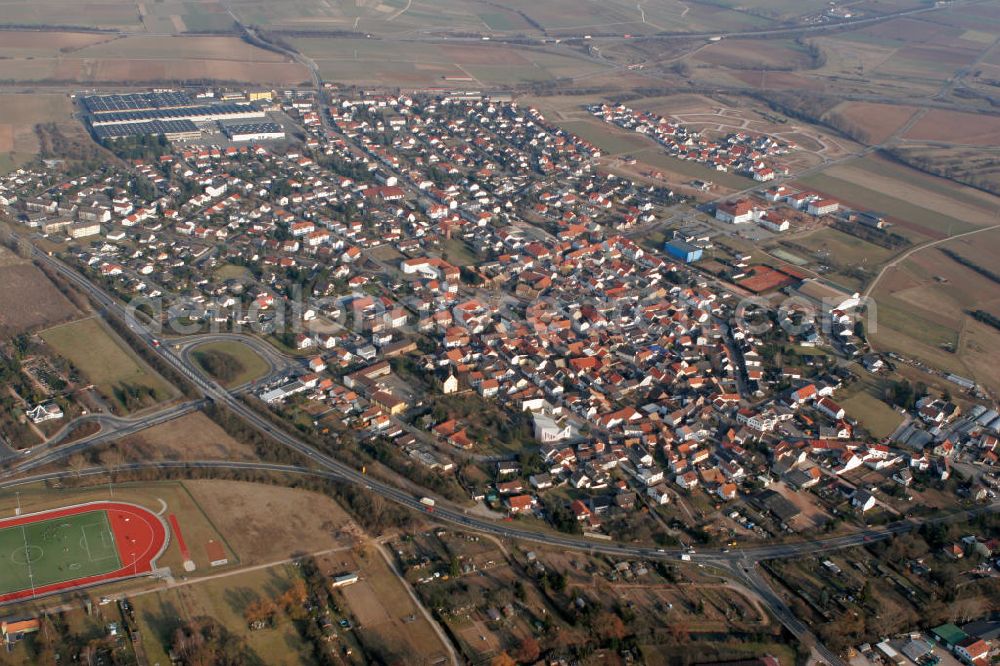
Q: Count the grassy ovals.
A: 1